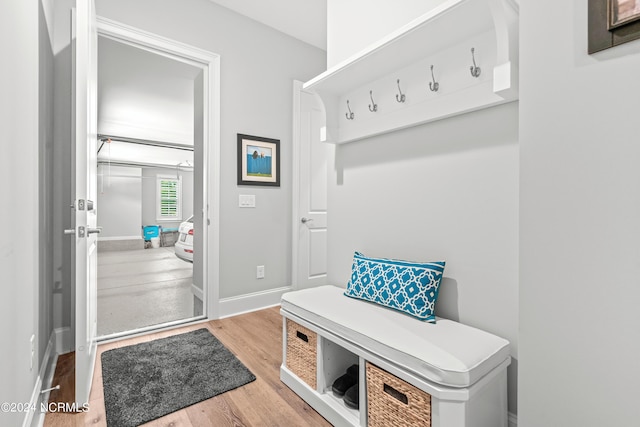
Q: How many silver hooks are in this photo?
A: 5